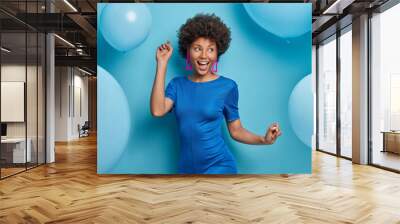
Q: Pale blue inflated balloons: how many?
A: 4